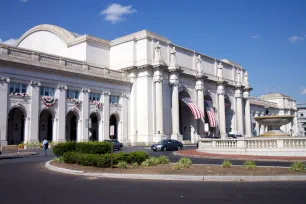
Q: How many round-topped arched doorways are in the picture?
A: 8